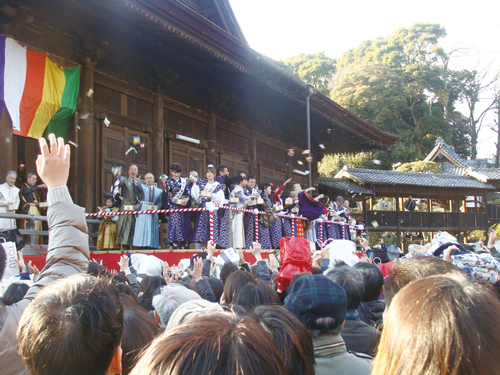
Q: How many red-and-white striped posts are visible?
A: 6